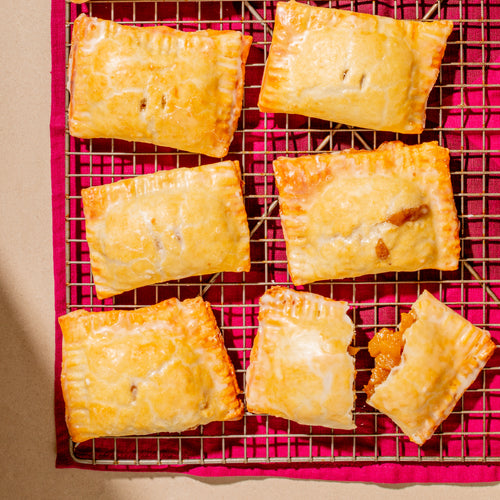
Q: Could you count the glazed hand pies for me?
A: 6